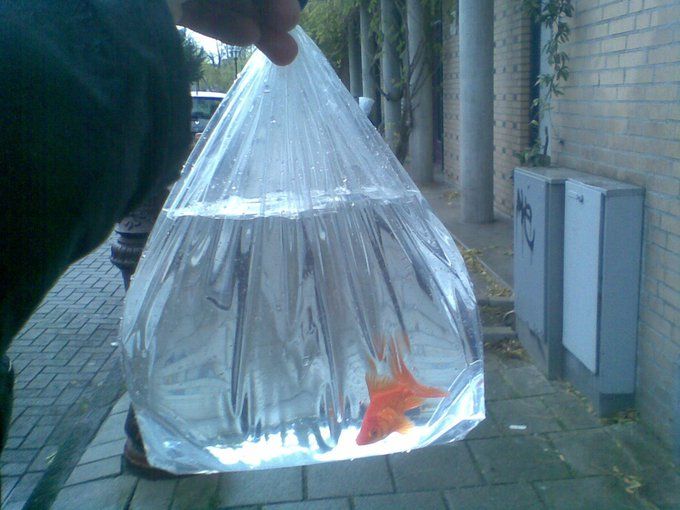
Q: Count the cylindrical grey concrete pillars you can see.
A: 5